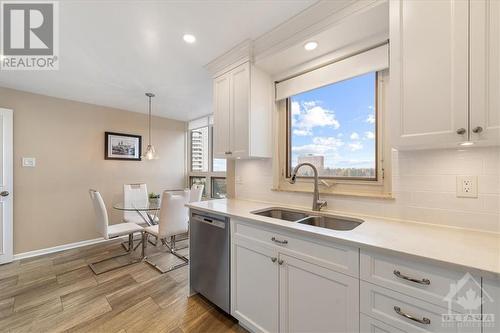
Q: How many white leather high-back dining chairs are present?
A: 4